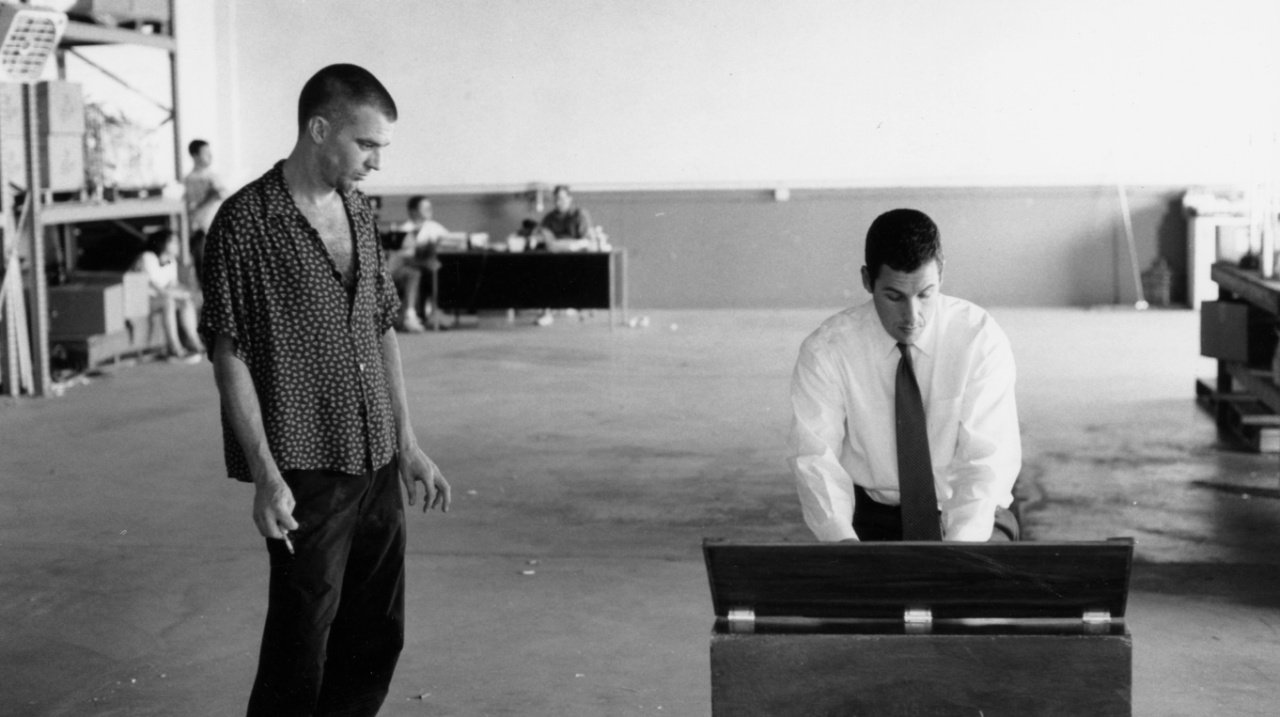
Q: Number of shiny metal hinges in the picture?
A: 3